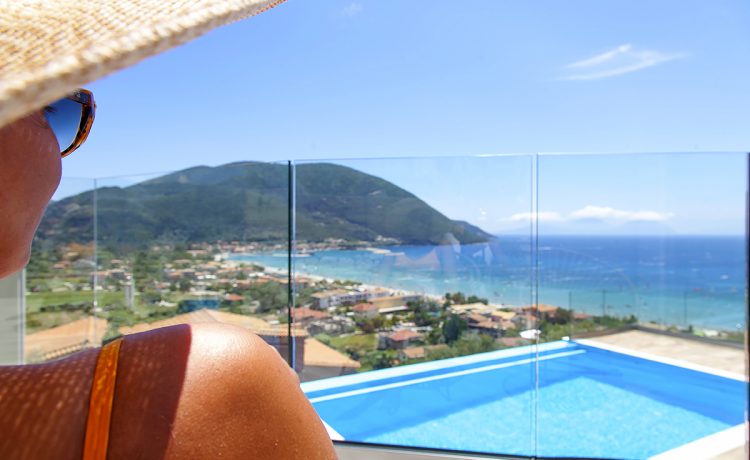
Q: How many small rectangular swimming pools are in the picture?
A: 1